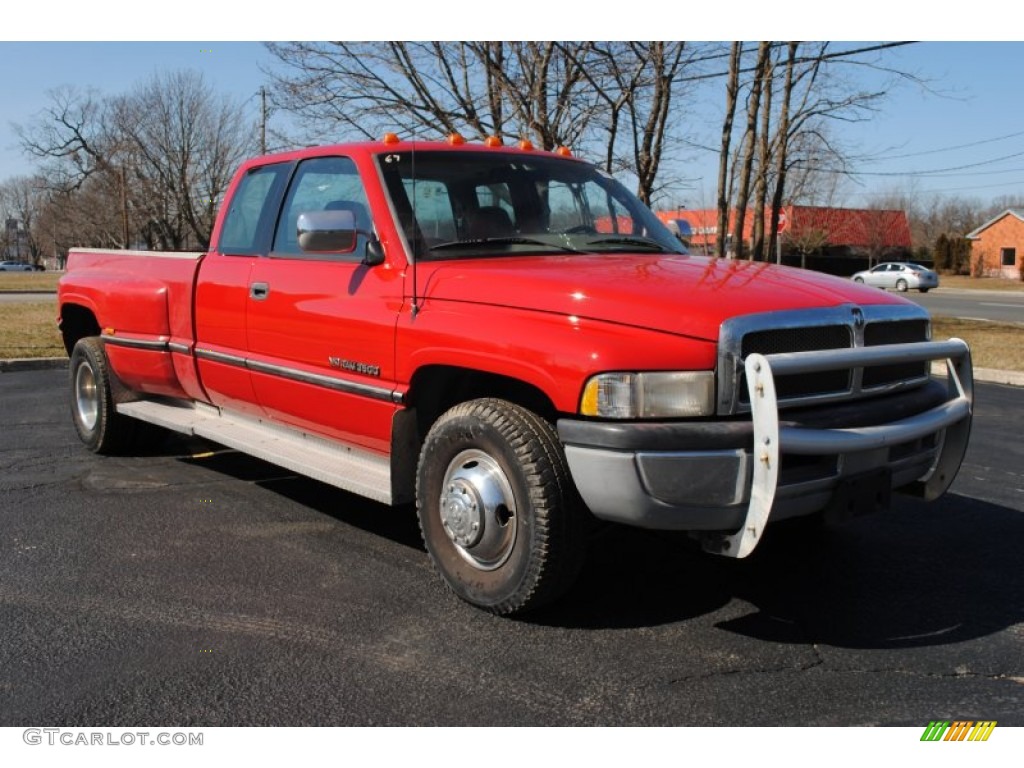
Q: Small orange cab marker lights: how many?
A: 5